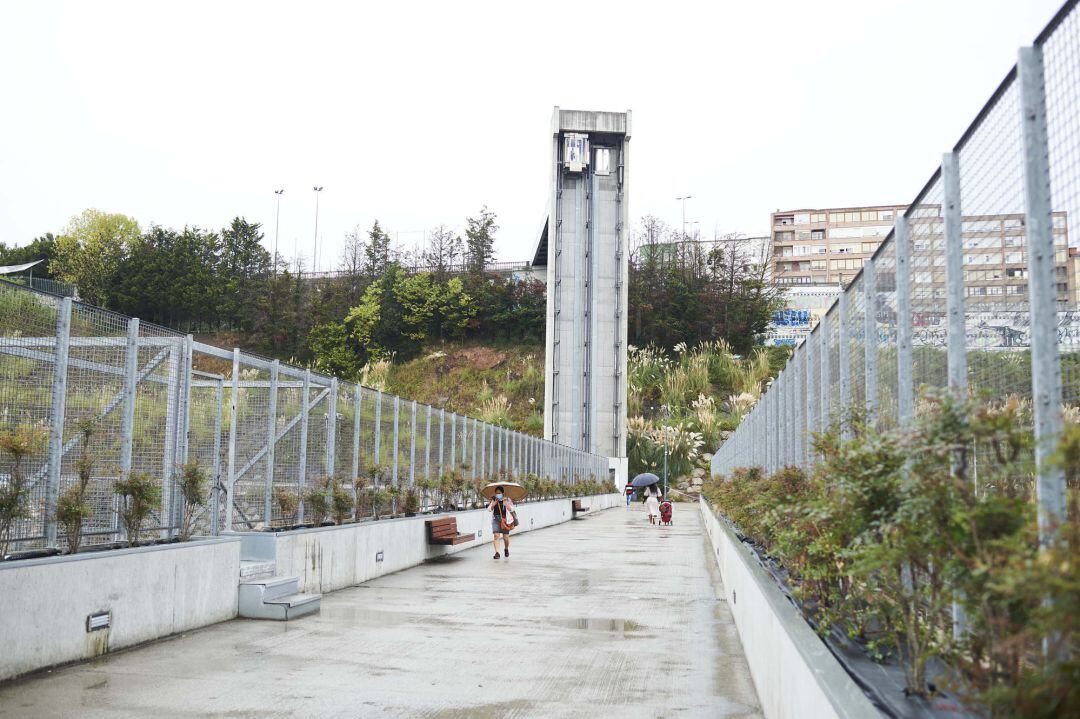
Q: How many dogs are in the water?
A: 0